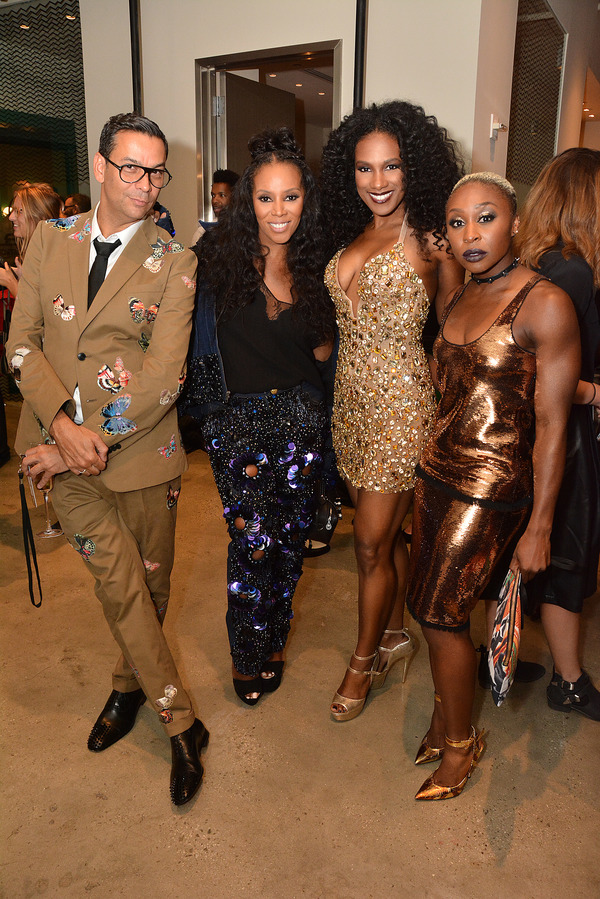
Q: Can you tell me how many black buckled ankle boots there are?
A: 2